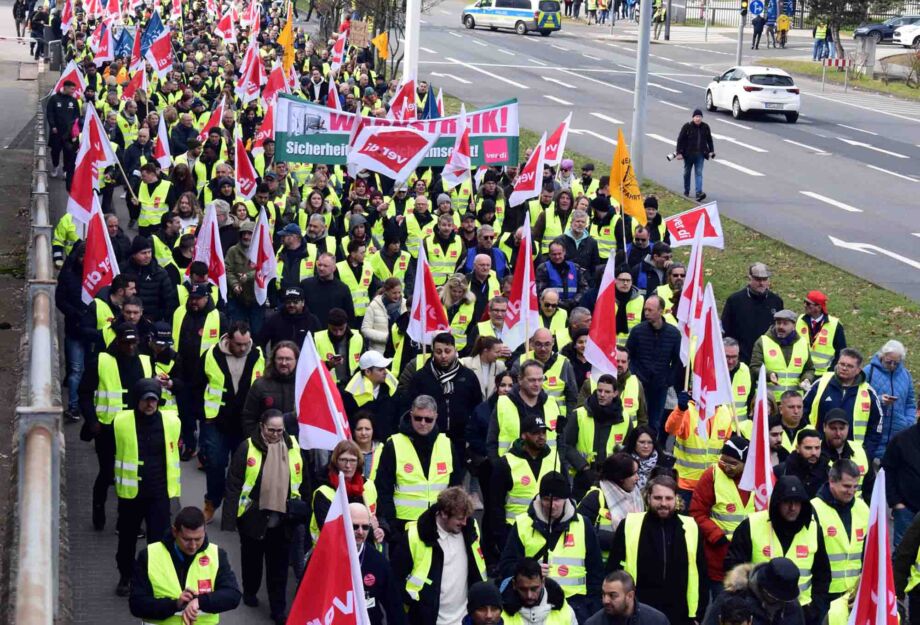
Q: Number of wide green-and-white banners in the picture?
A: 1